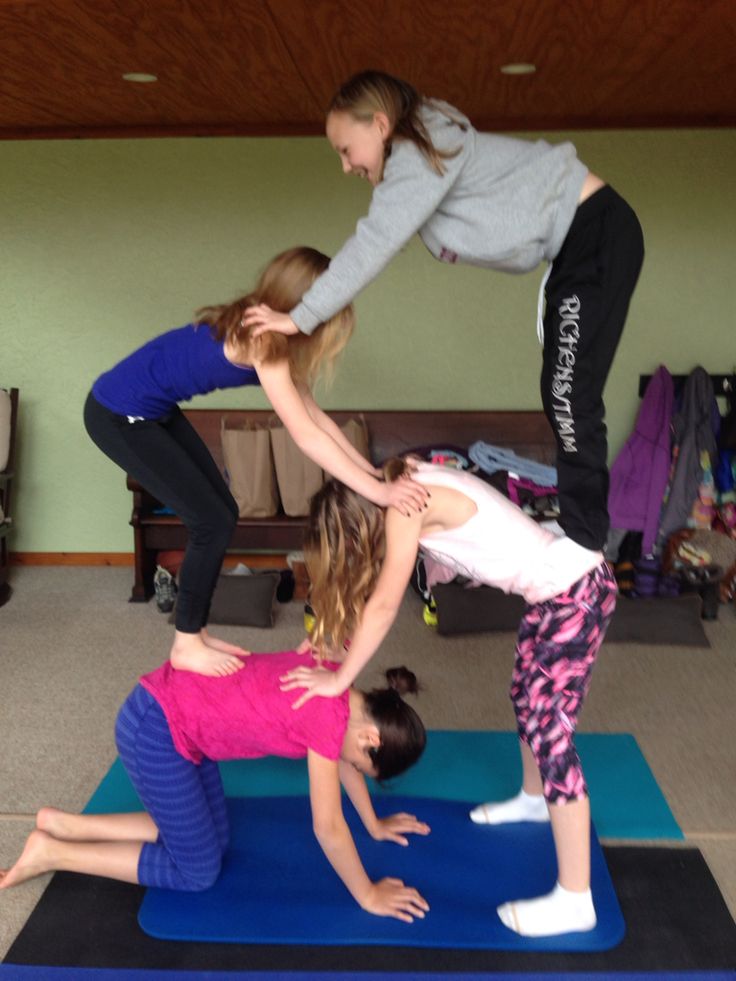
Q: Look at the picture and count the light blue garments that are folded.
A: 1